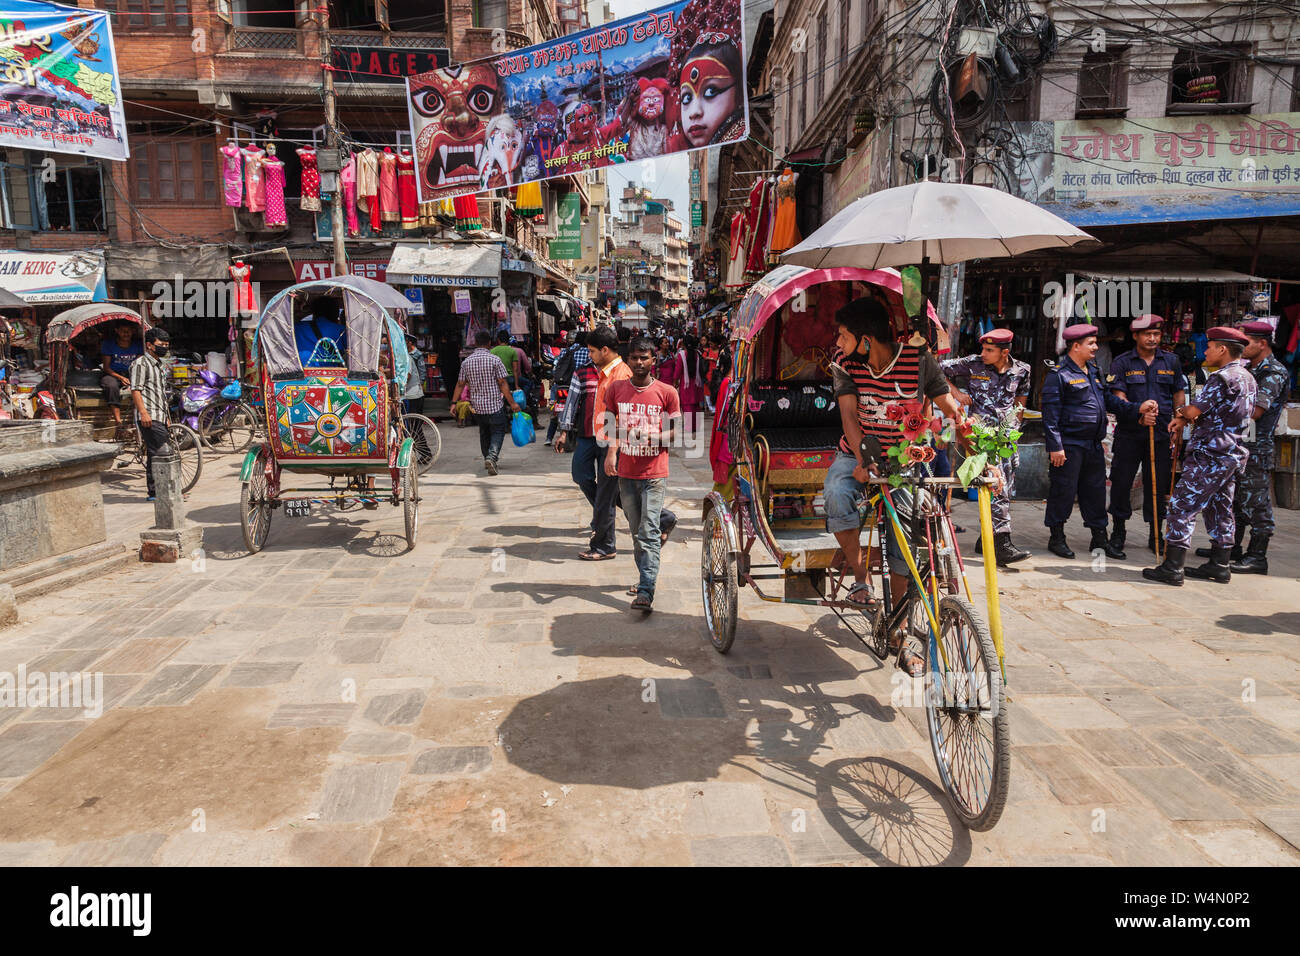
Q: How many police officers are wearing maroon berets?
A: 5